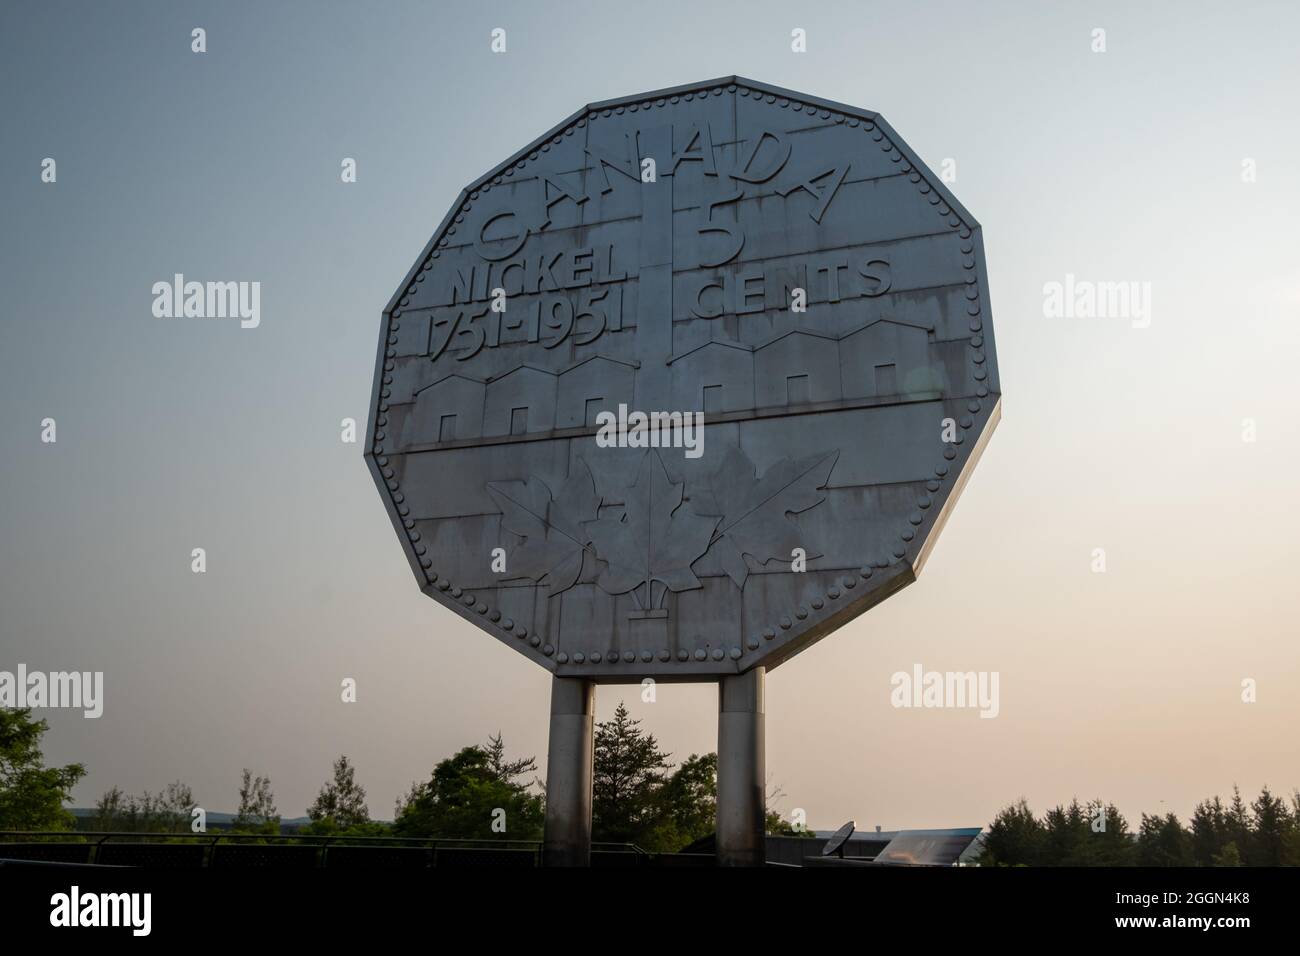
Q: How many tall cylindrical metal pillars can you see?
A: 2